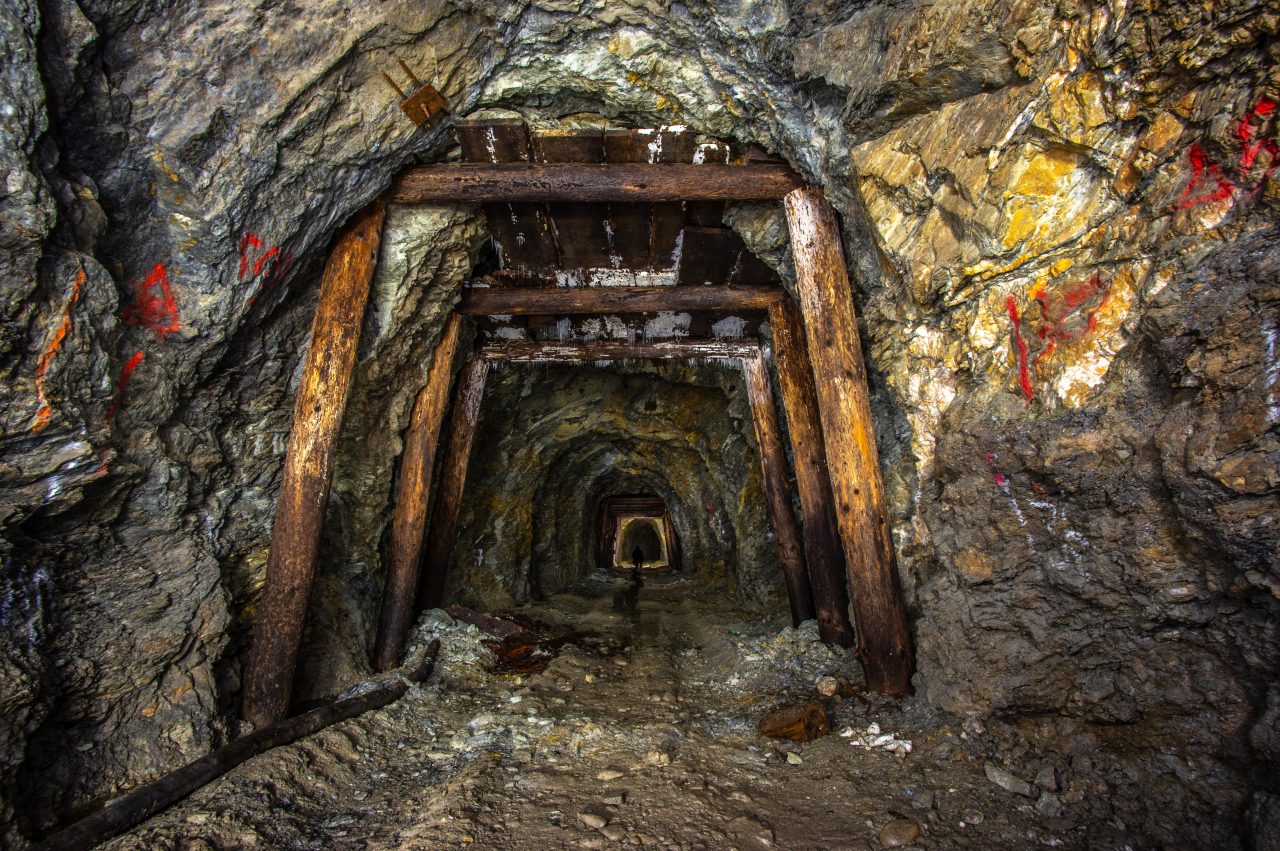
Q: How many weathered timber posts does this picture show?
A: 6